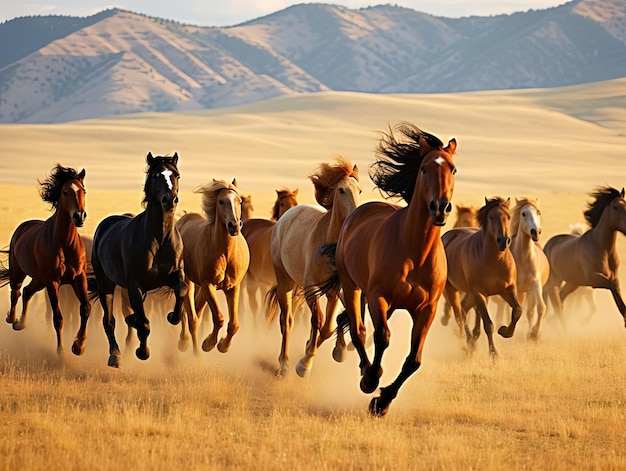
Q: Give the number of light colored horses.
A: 3